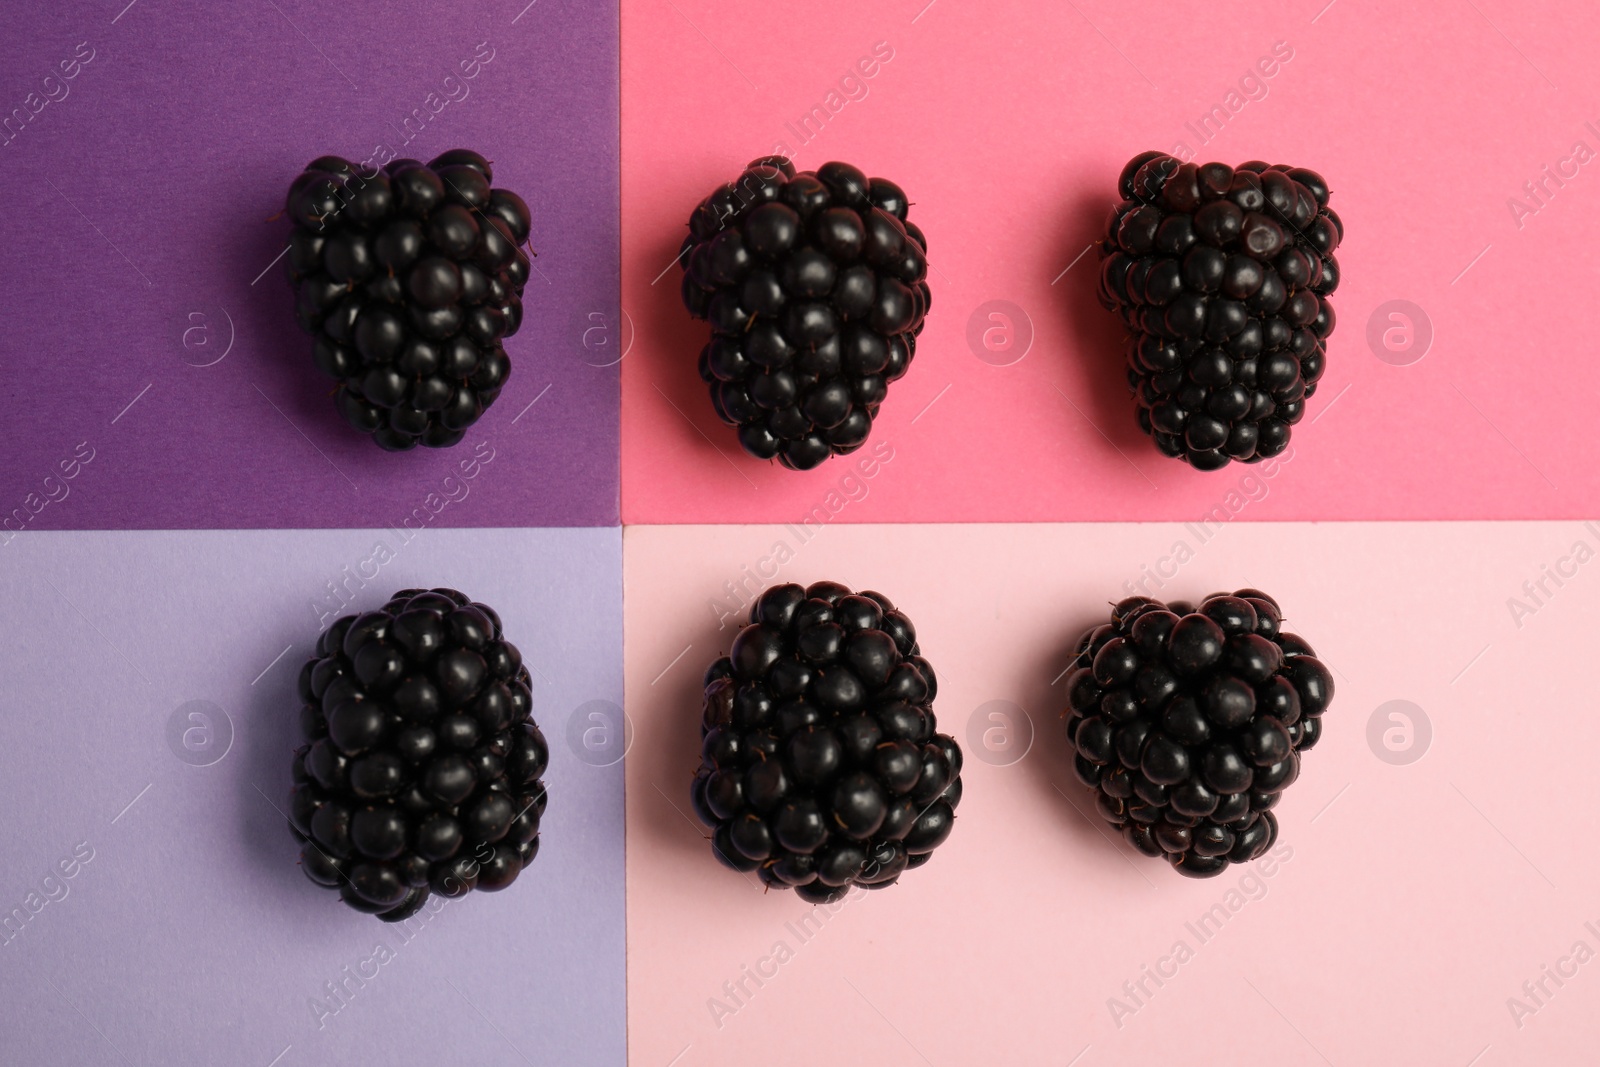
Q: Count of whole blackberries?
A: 6